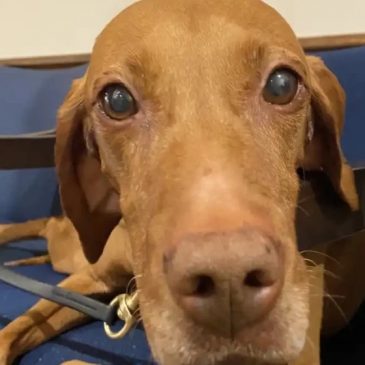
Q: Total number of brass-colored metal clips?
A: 1